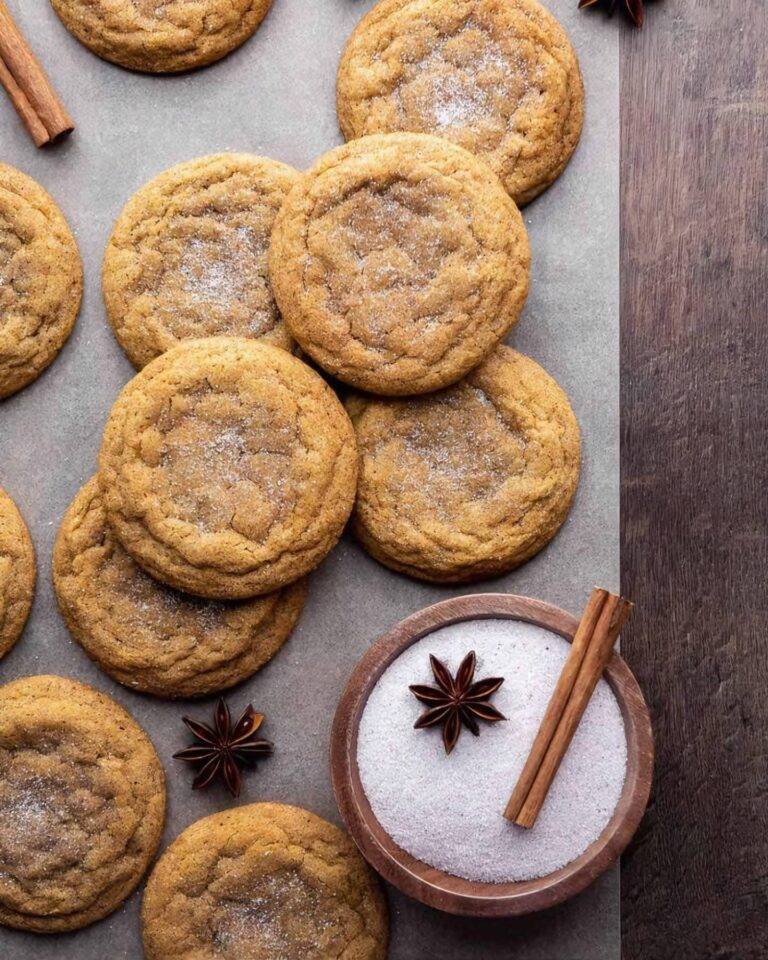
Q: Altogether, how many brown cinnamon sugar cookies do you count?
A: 11